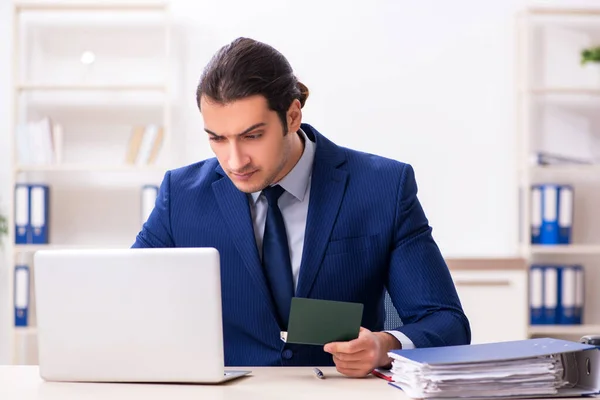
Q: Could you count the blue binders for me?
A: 12